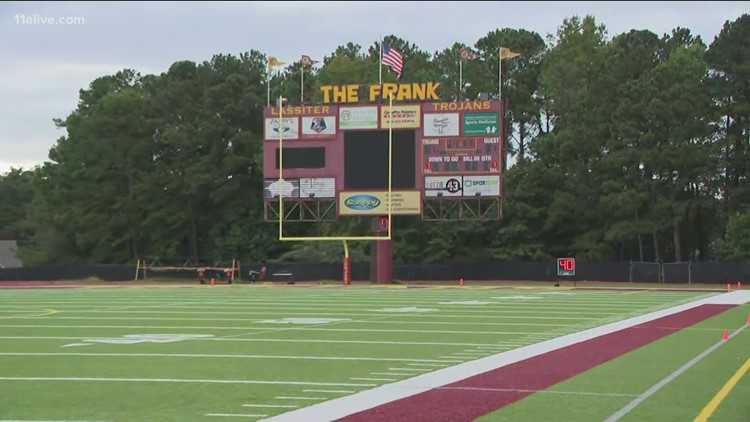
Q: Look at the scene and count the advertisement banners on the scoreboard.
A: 11